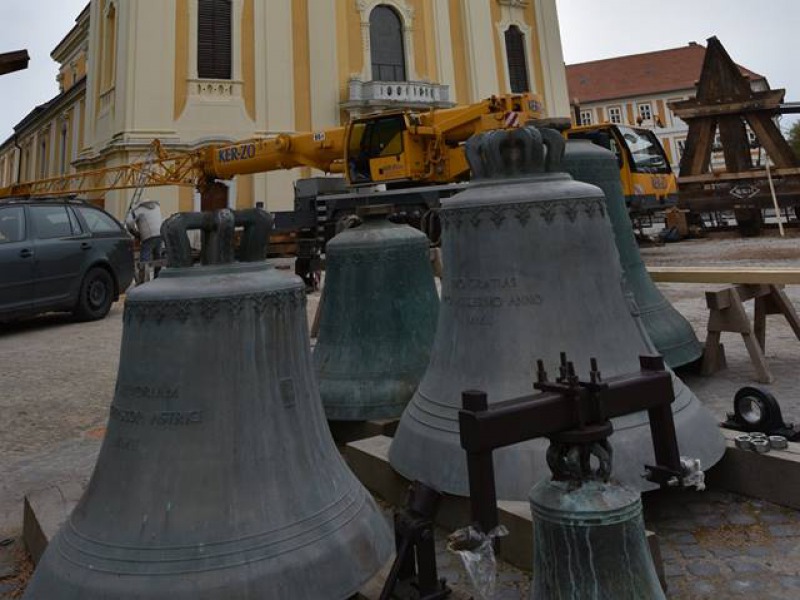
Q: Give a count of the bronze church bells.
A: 5